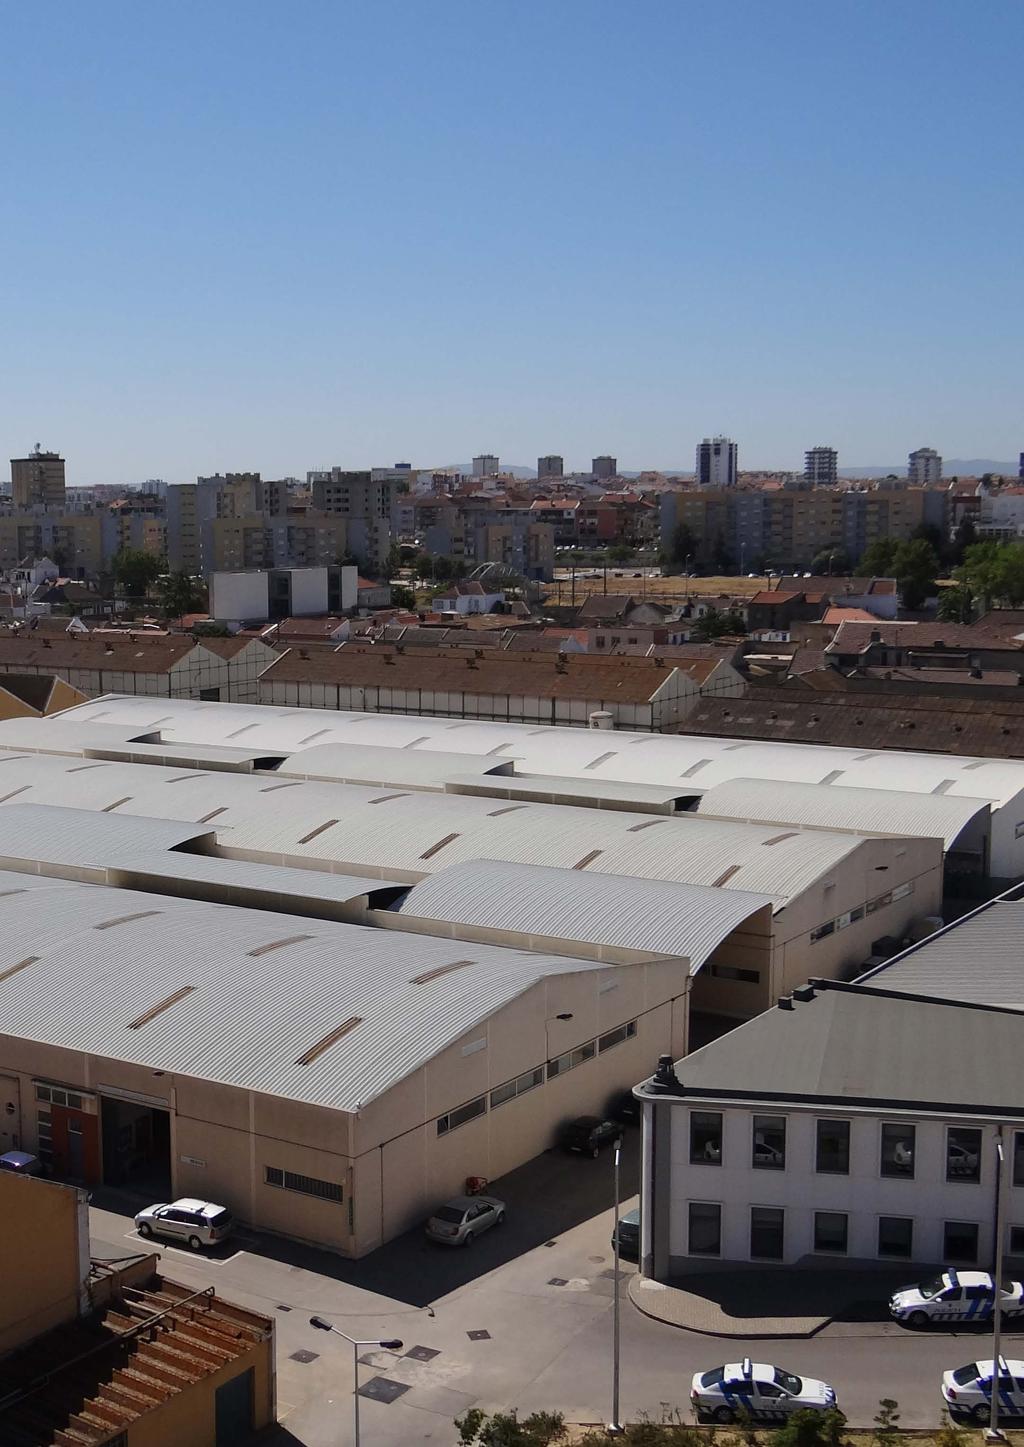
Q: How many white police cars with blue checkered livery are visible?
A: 3